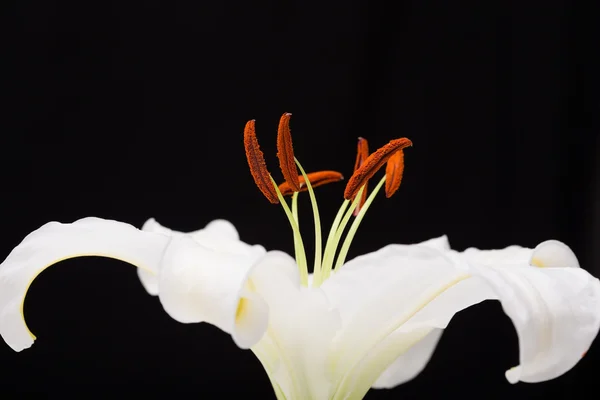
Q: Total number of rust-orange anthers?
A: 6